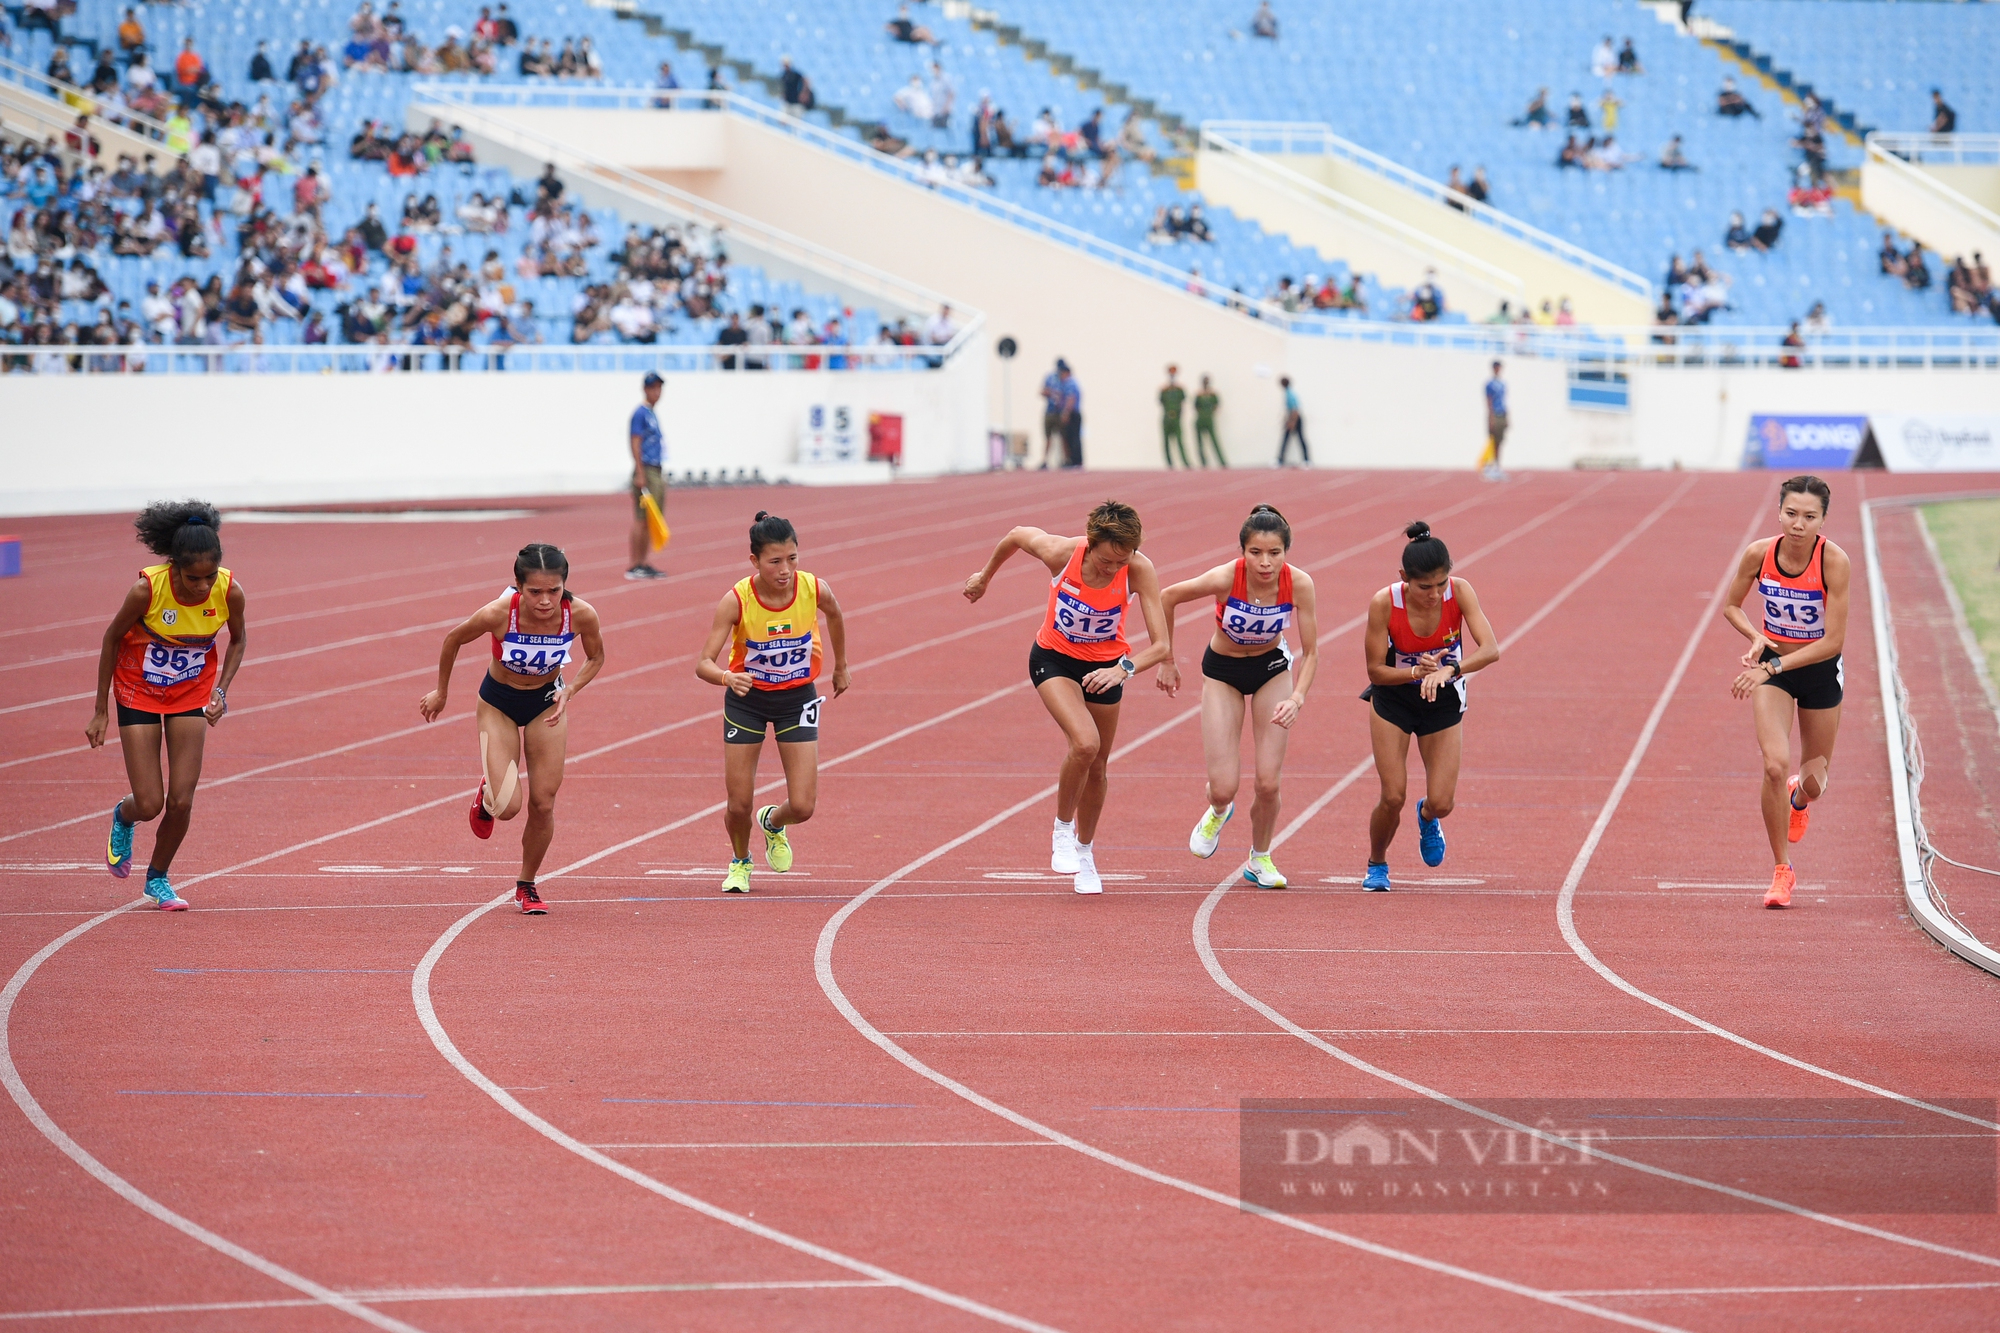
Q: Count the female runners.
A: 7